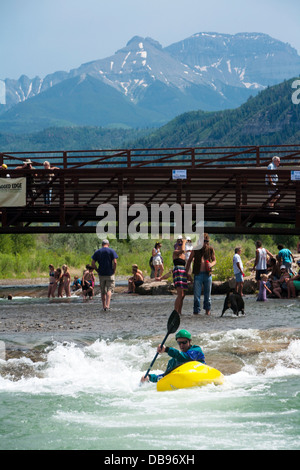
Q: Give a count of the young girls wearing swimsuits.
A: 3